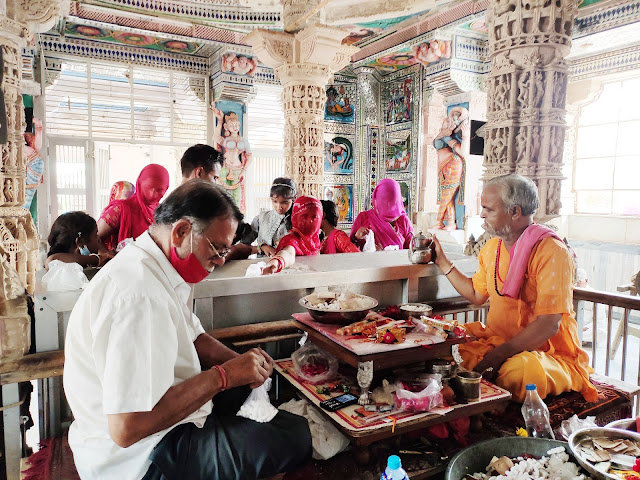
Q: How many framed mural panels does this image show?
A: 6